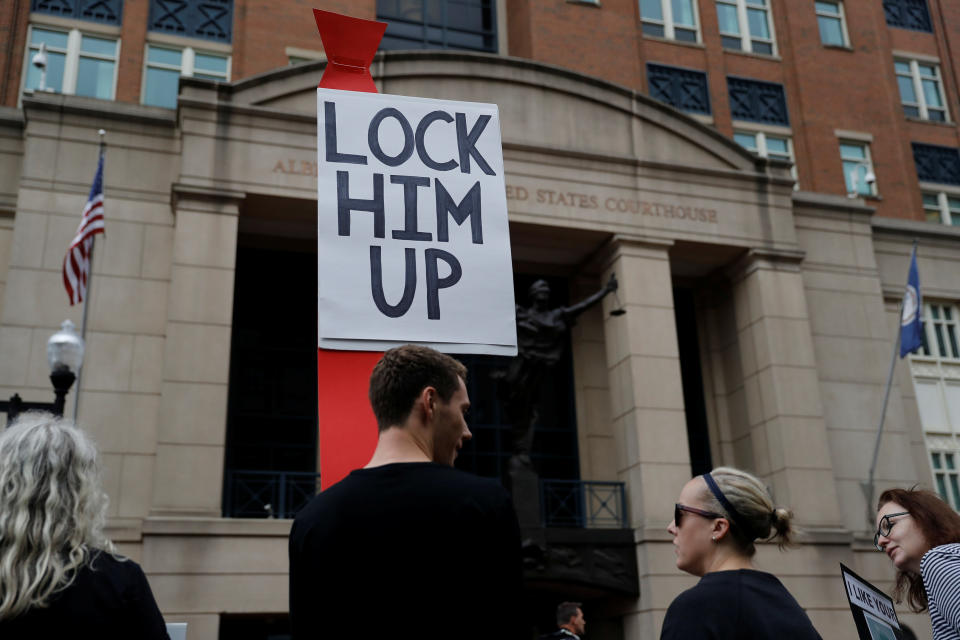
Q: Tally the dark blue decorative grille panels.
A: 6